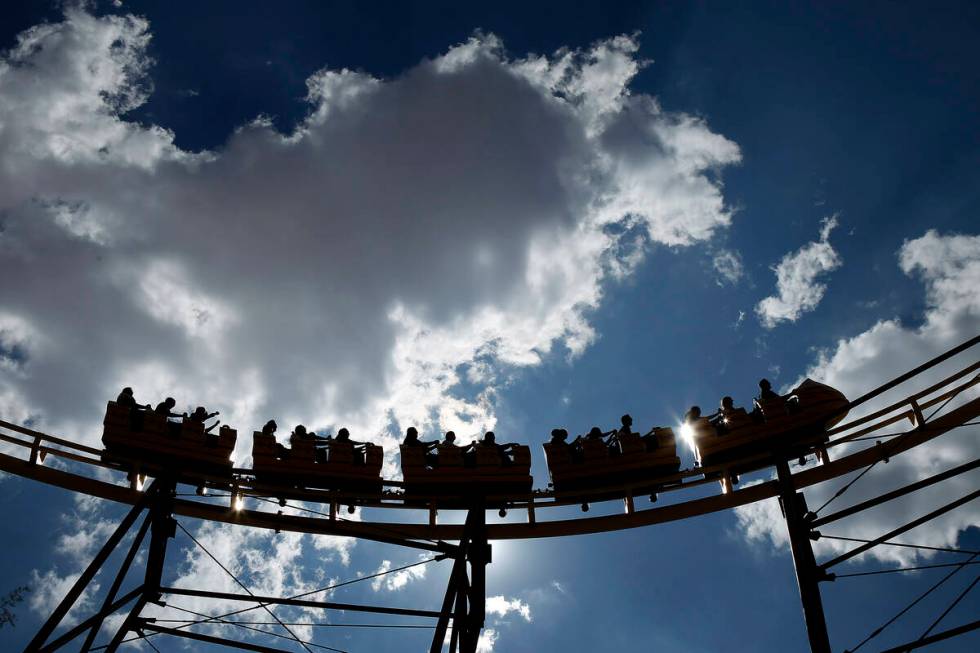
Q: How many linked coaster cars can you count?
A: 5